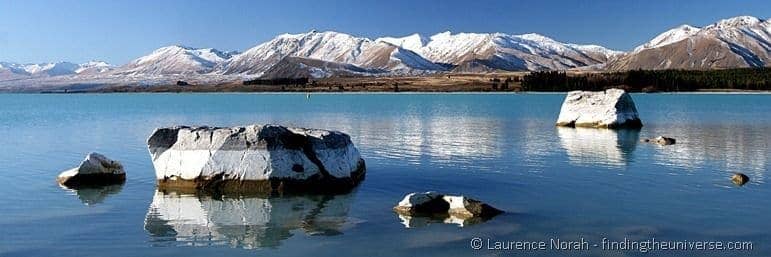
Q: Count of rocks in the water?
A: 6